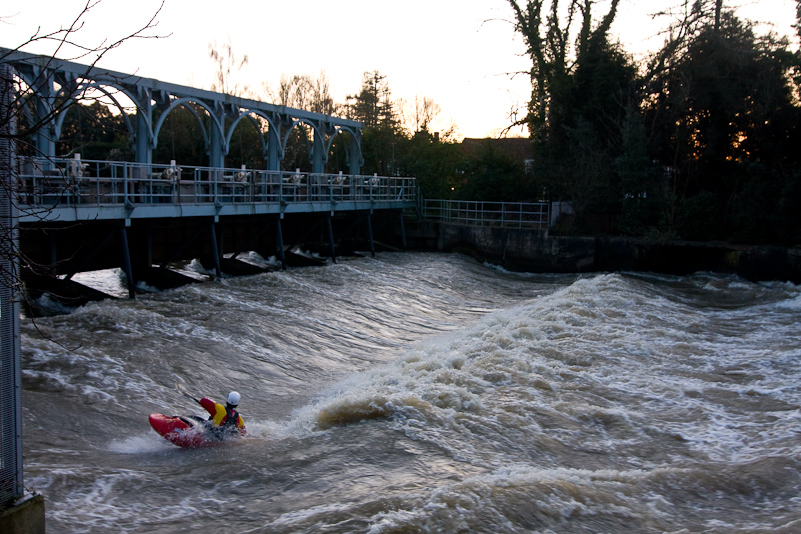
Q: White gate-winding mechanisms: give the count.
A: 6